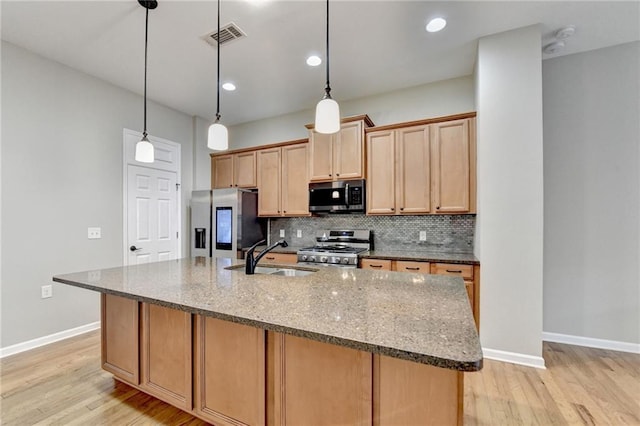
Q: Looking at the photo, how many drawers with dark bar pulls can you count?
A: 4